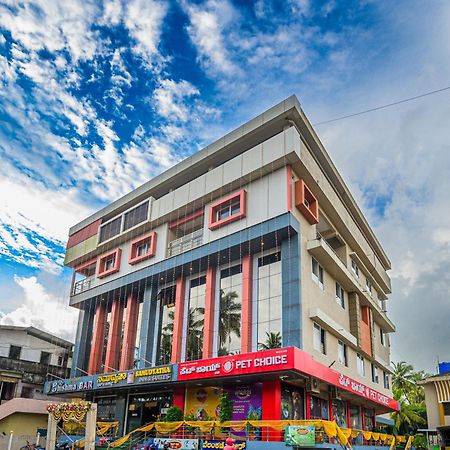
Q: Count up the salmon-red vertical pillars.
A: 6